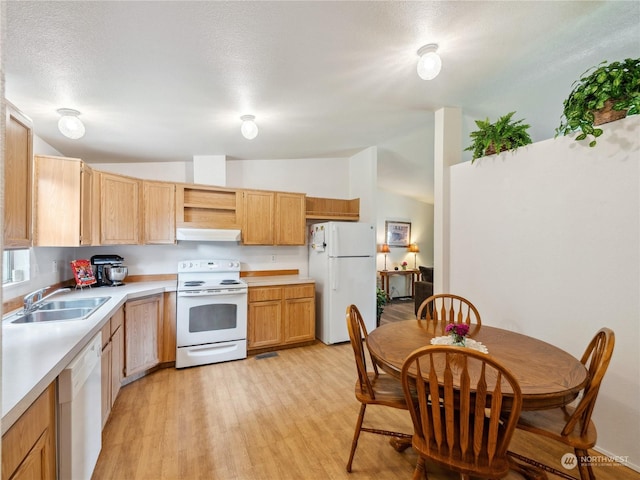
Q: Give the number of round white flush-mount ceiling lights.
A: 3